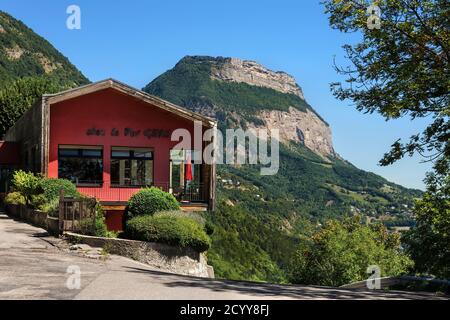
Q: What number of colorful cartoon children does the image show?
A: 0